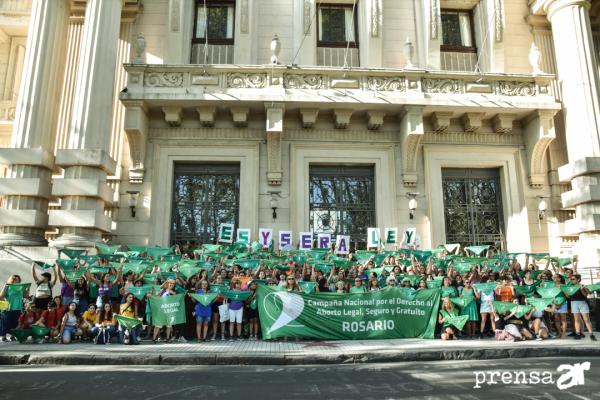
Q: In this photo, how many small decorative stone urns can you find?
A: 4